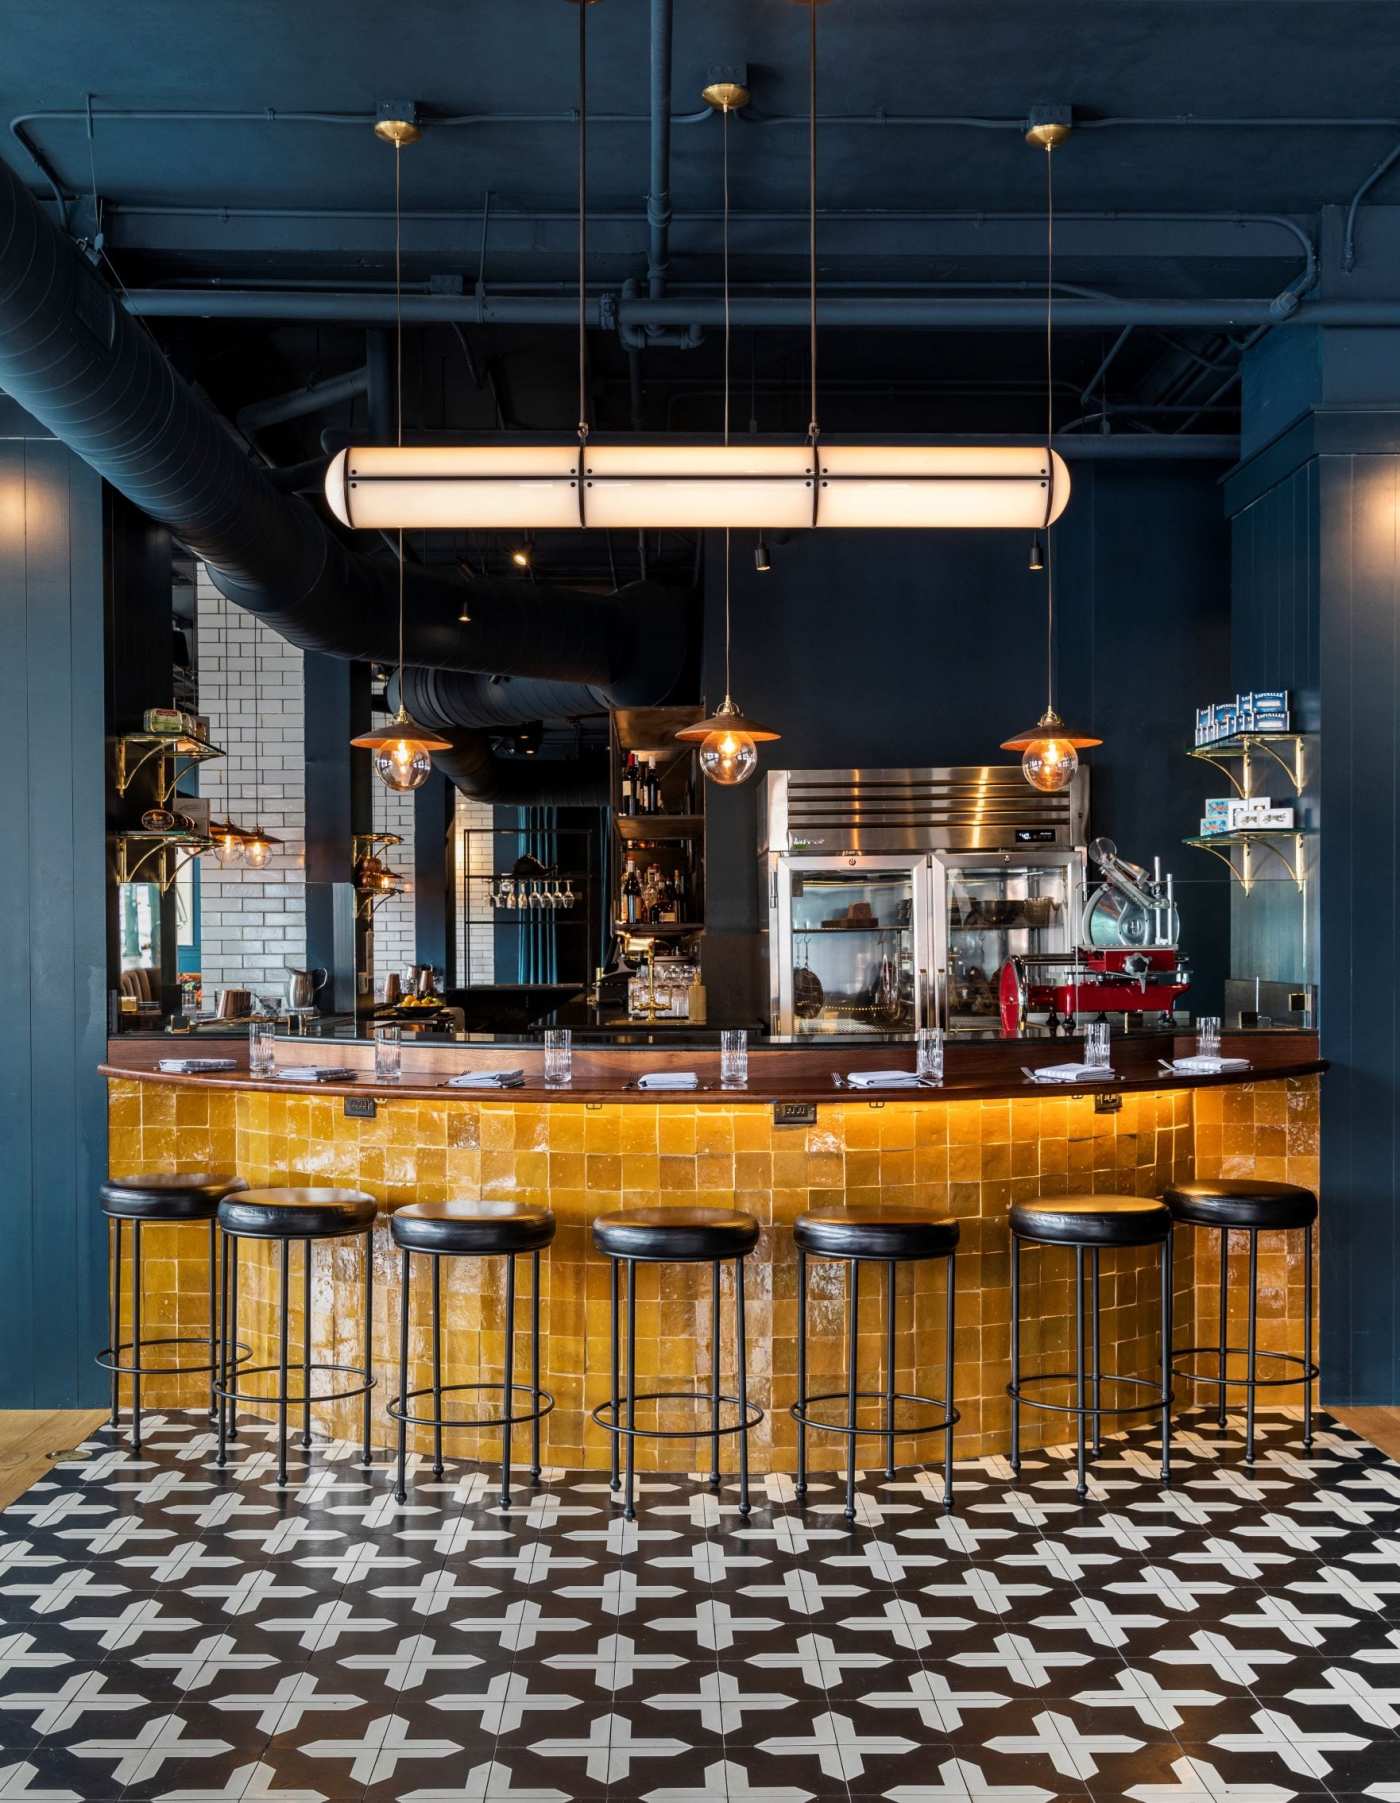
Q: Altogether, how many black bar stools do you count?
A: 7